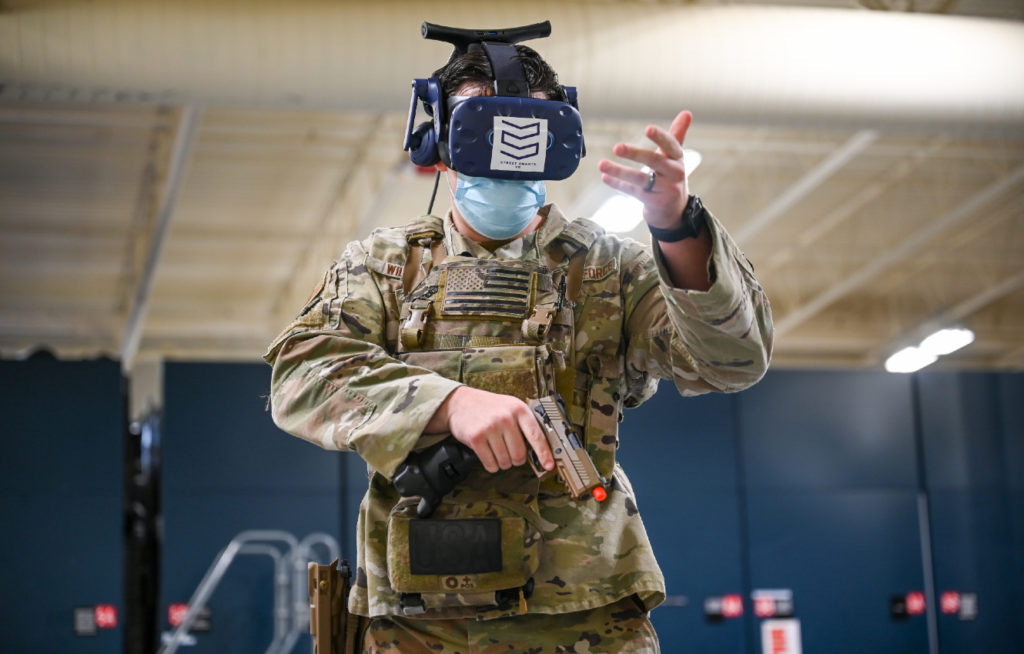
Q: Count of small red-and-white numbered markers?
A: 6